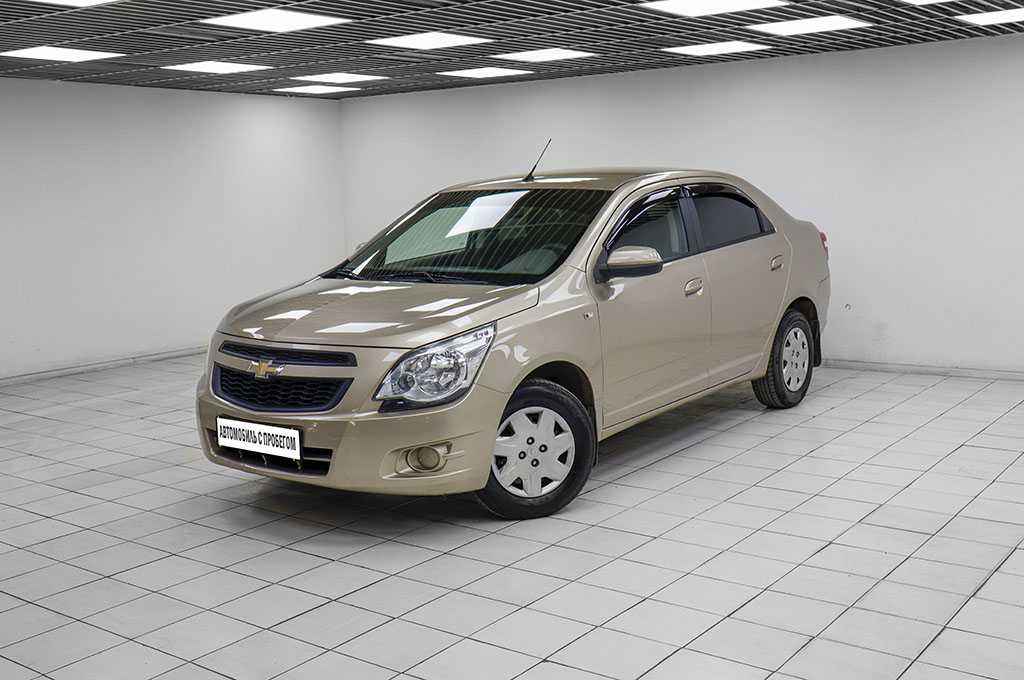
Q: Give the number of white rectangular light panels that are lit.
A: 14